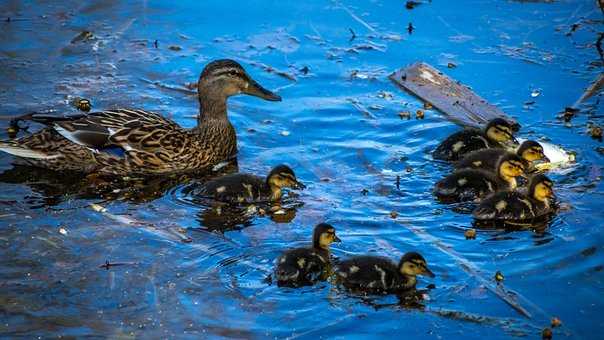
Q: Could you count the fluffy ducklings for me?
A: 7